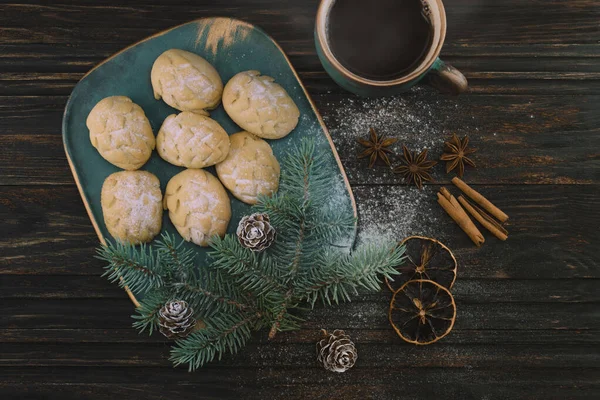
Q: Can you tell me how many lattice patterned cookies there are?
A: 7